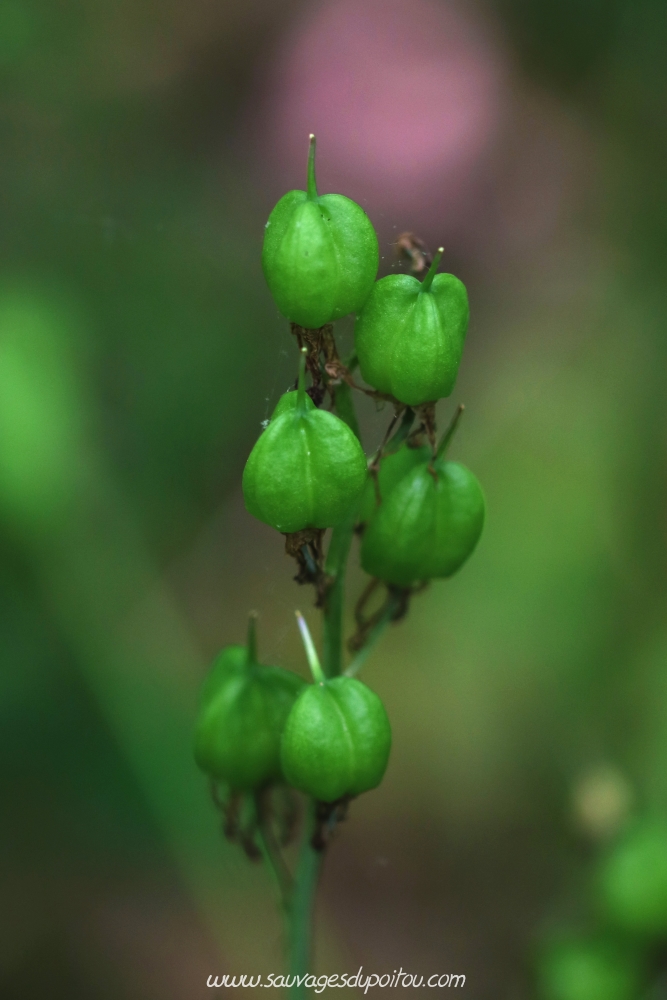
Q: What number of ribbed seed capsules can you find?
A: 6